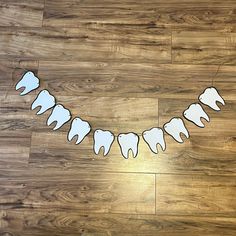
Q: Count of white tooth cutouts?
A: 10